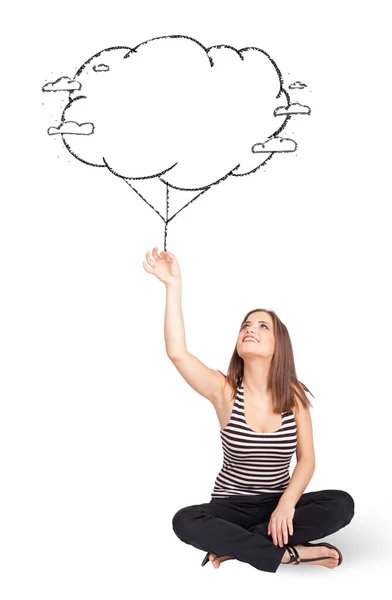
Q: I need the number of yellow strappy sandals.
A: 0